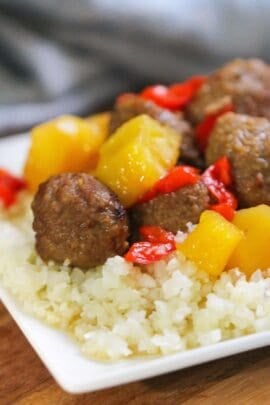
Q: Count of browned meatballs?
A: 5